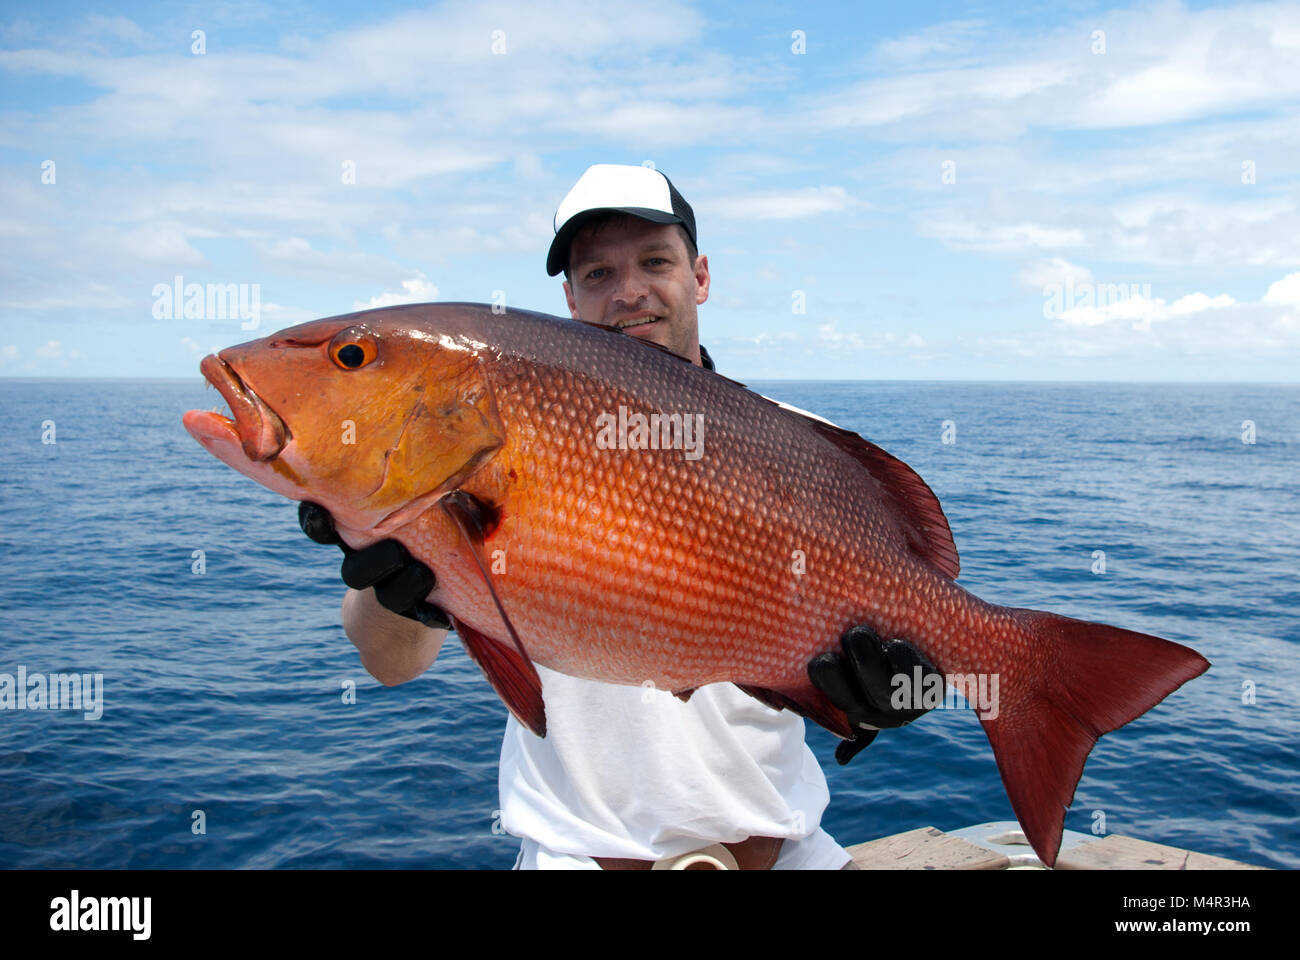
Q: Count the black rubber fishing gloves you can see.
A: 2